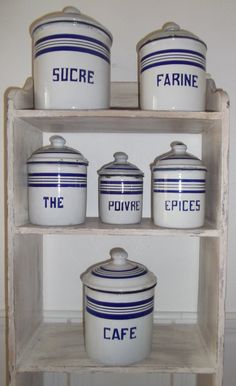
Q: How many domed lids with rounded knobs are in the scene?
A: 6